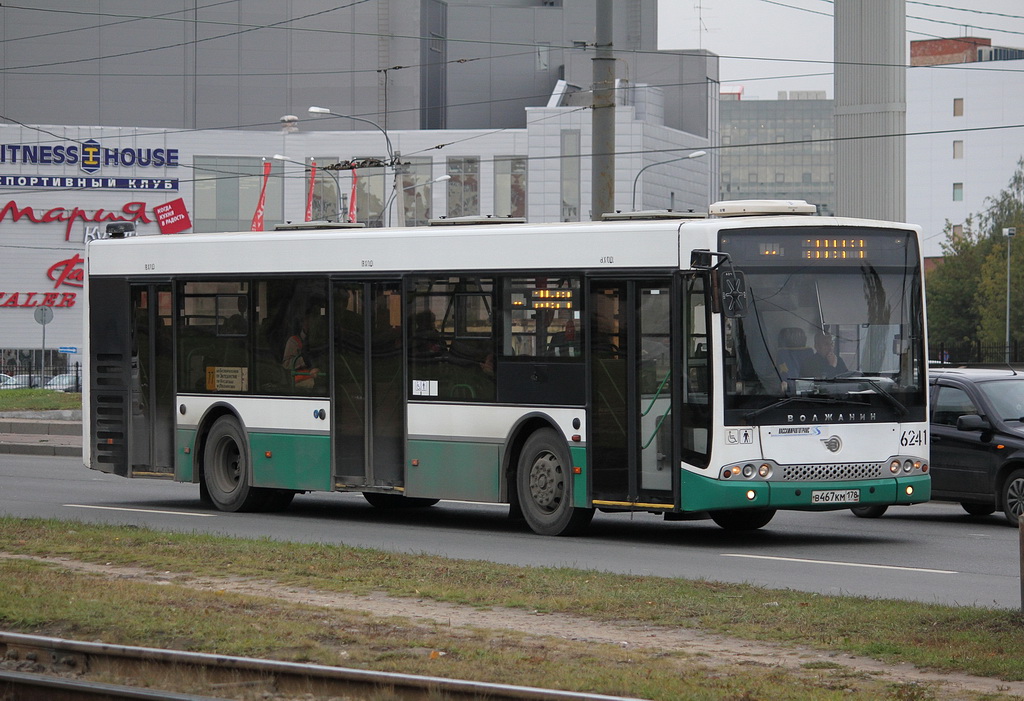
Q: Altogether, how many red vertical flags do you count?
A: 3